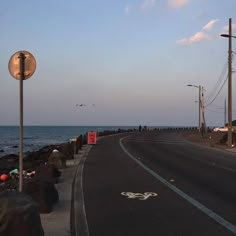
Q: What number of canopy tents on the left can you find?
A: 0